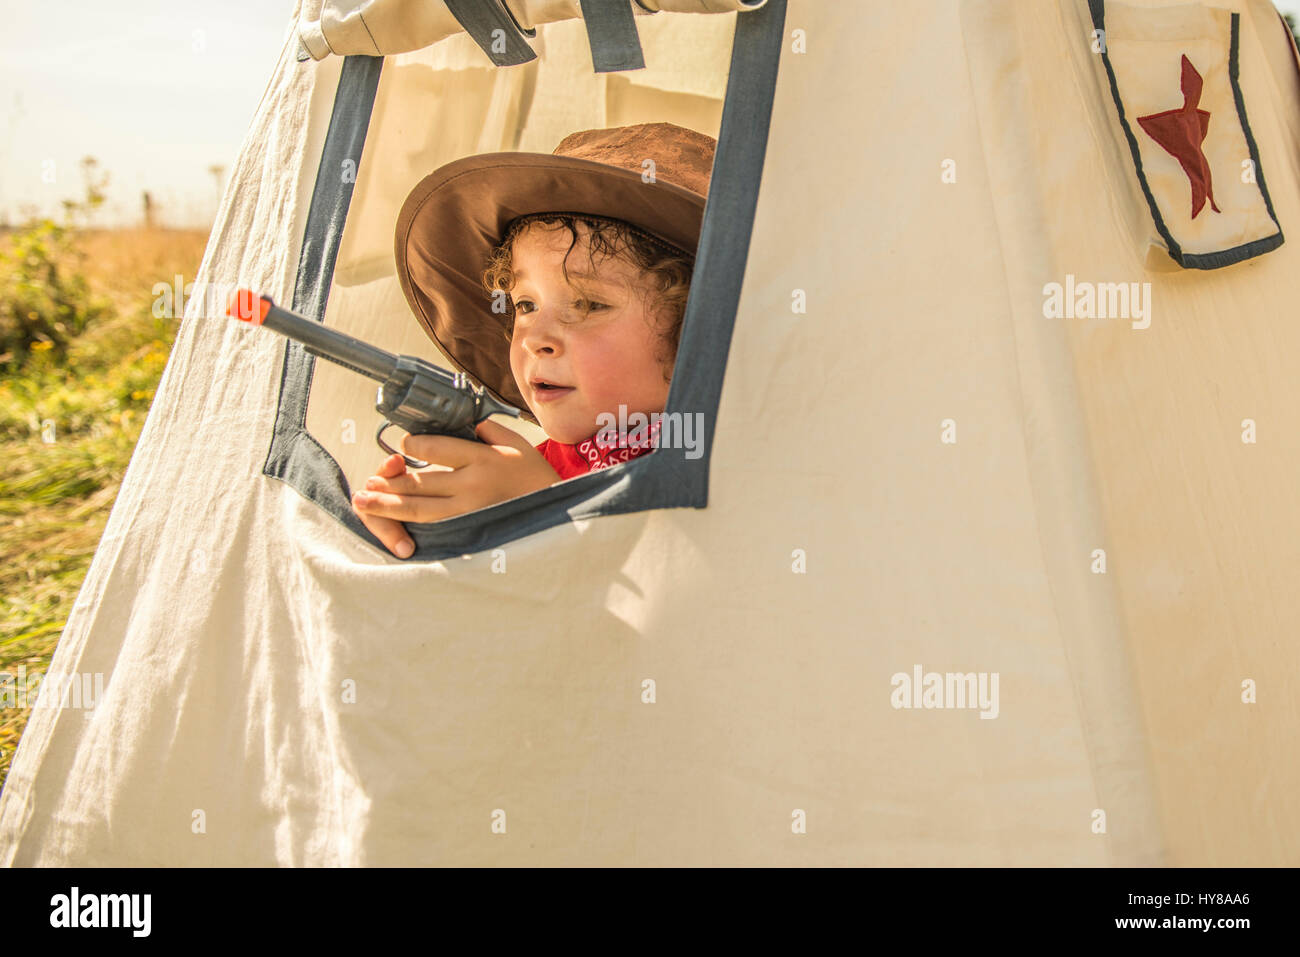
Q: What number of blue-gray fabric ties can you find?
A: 2